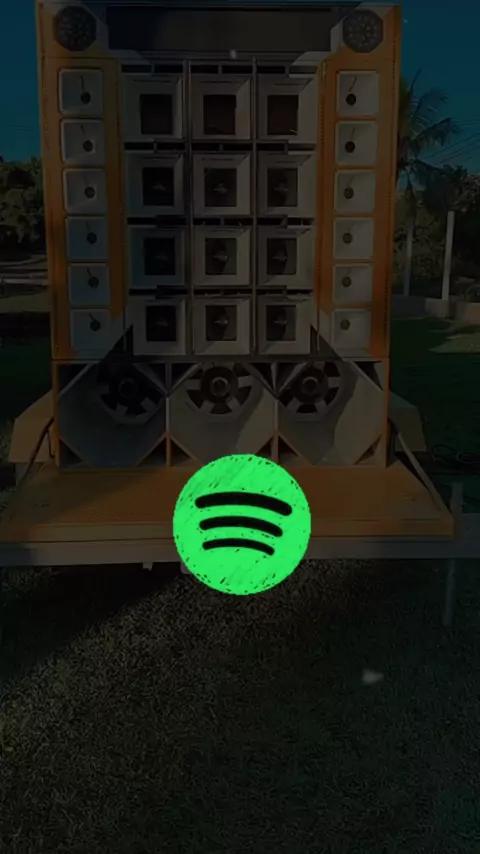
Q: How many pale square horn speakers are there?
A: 12